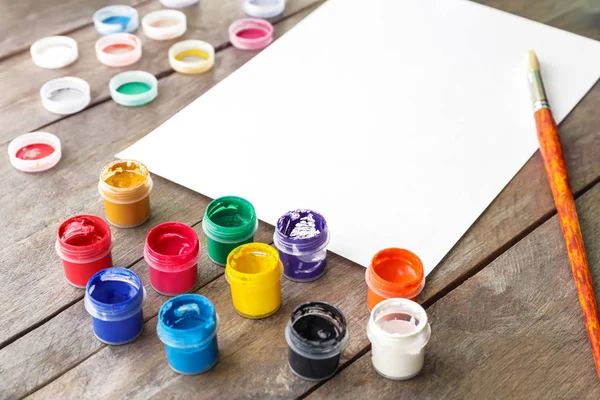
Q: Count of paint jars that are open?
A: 11